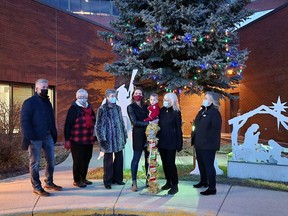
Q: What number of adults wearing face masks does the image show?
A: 6